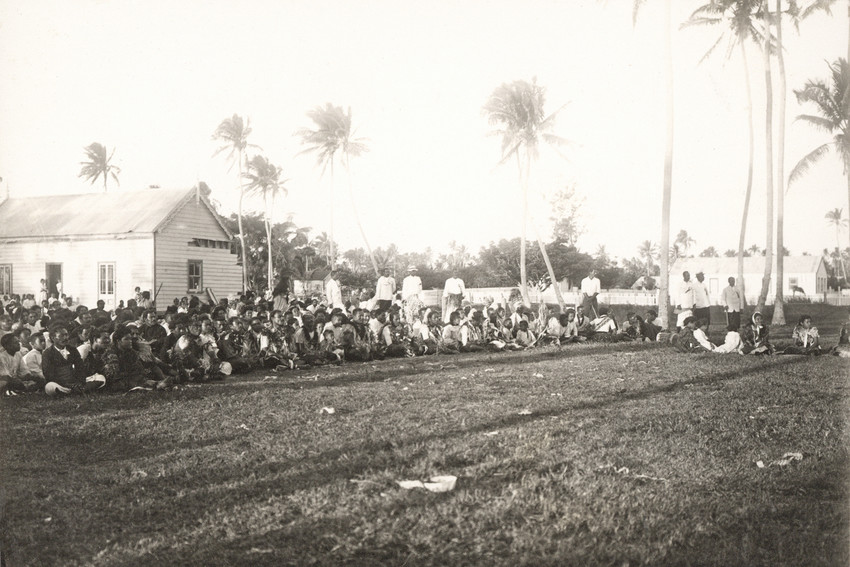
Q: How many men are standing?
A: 8